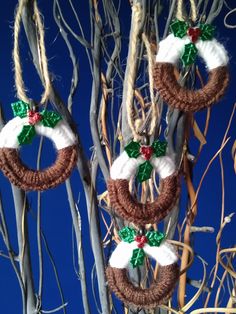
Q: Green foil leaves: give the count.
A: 12